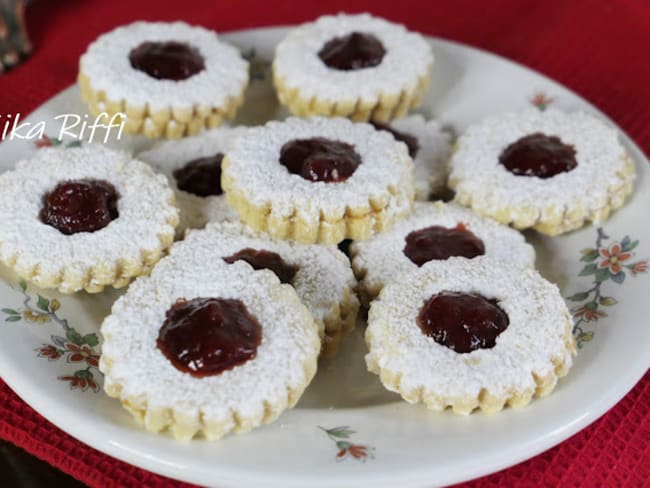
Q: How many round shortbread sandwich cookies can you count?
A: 11